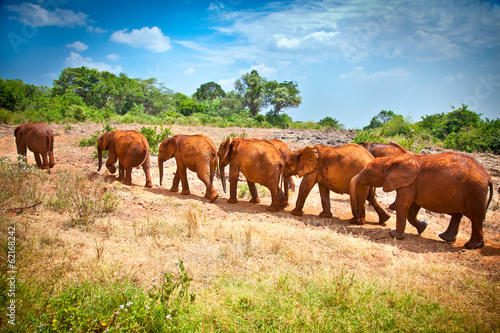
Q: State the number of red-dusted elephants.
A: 8